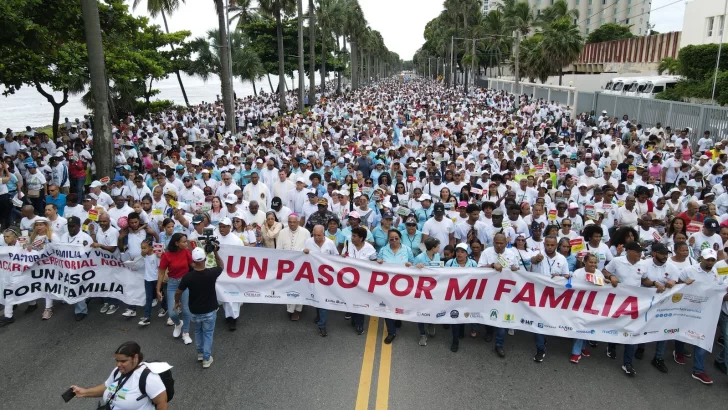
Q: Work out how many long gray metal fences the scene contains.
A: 1